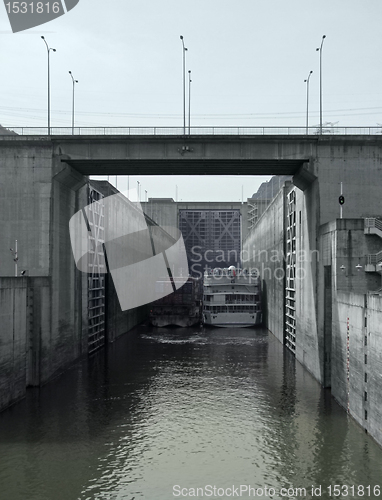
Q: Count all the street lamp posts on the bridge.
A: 6